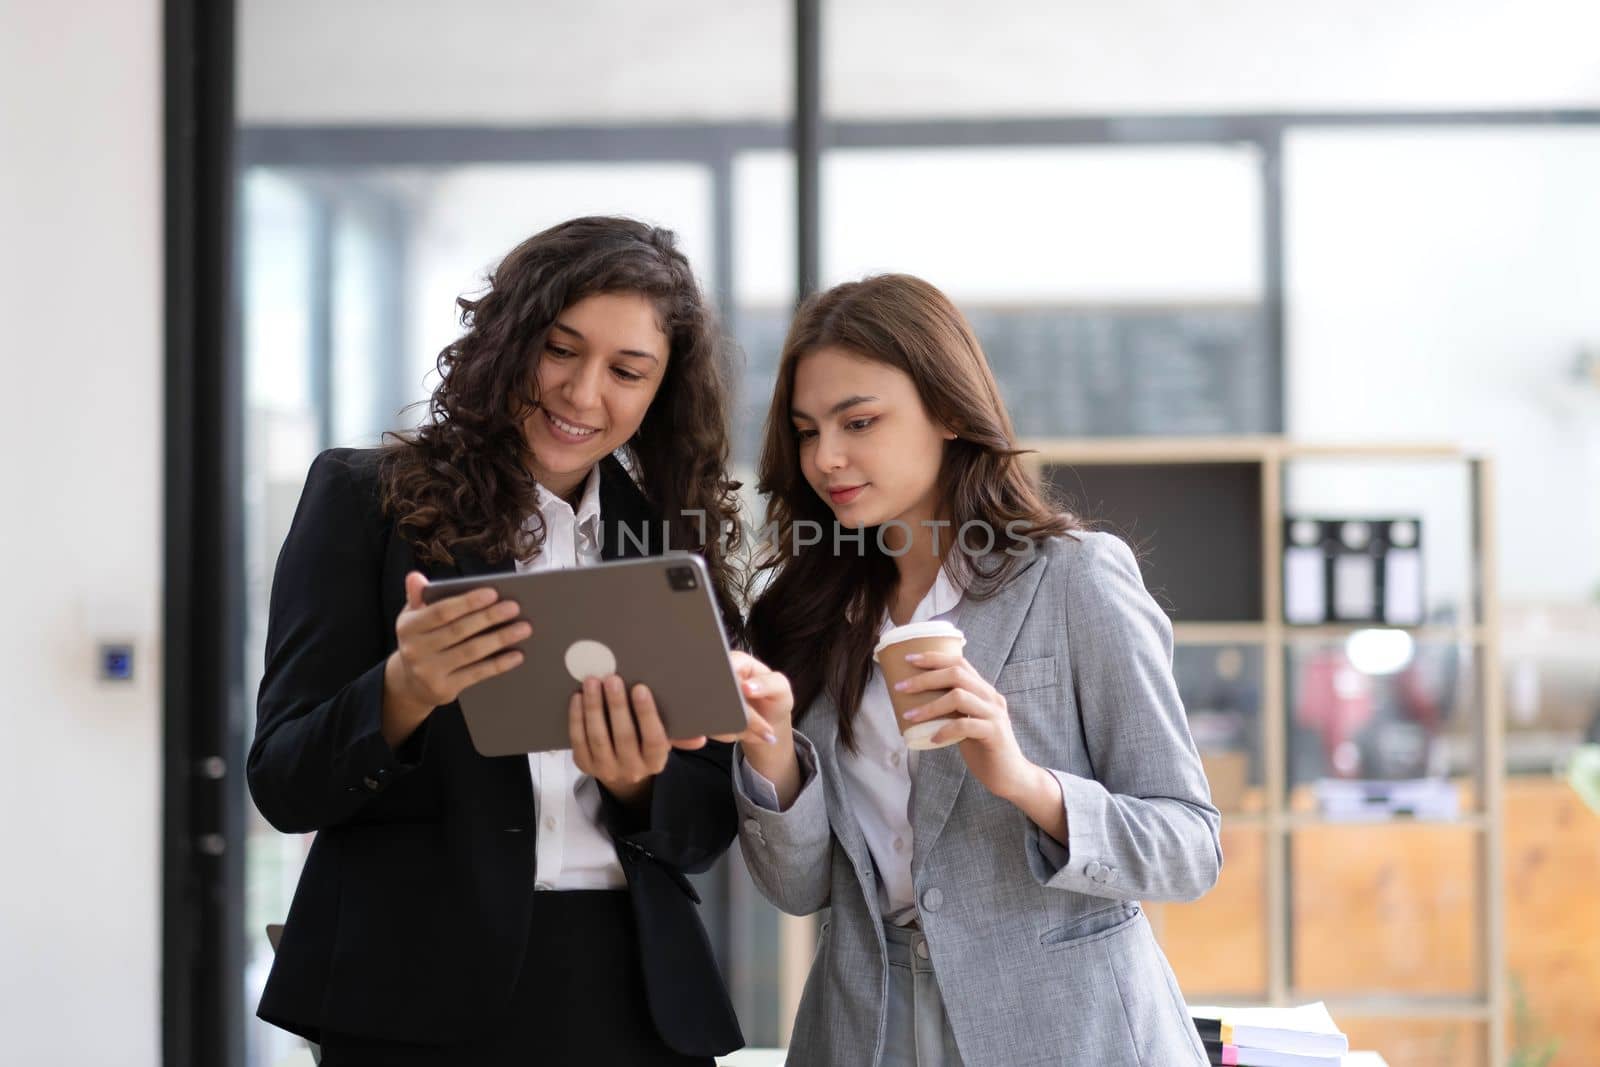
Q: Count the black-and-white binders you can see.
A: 3